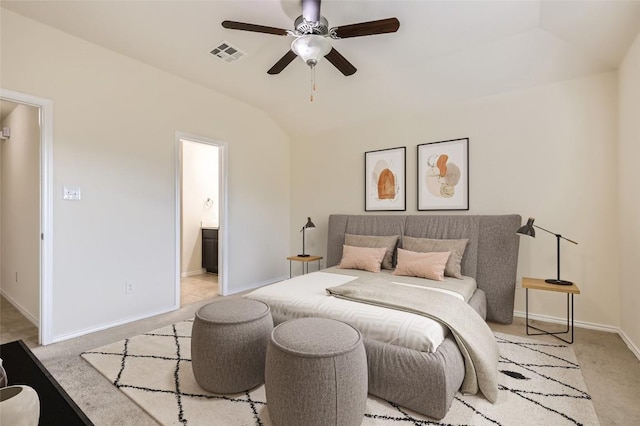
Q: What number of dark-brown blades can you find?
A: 4